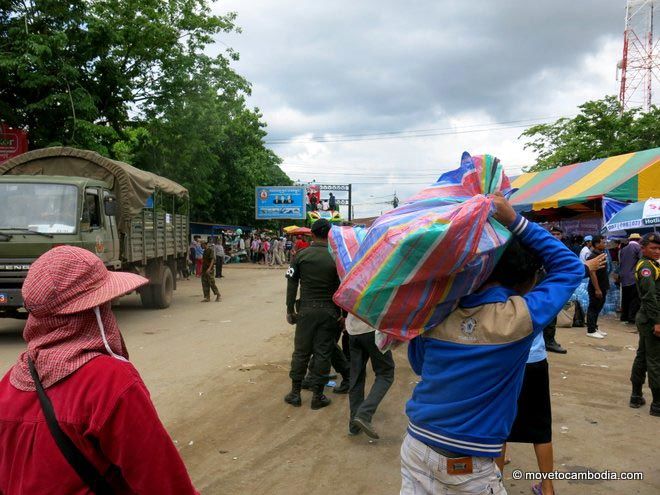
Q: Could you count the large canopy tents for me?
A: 1